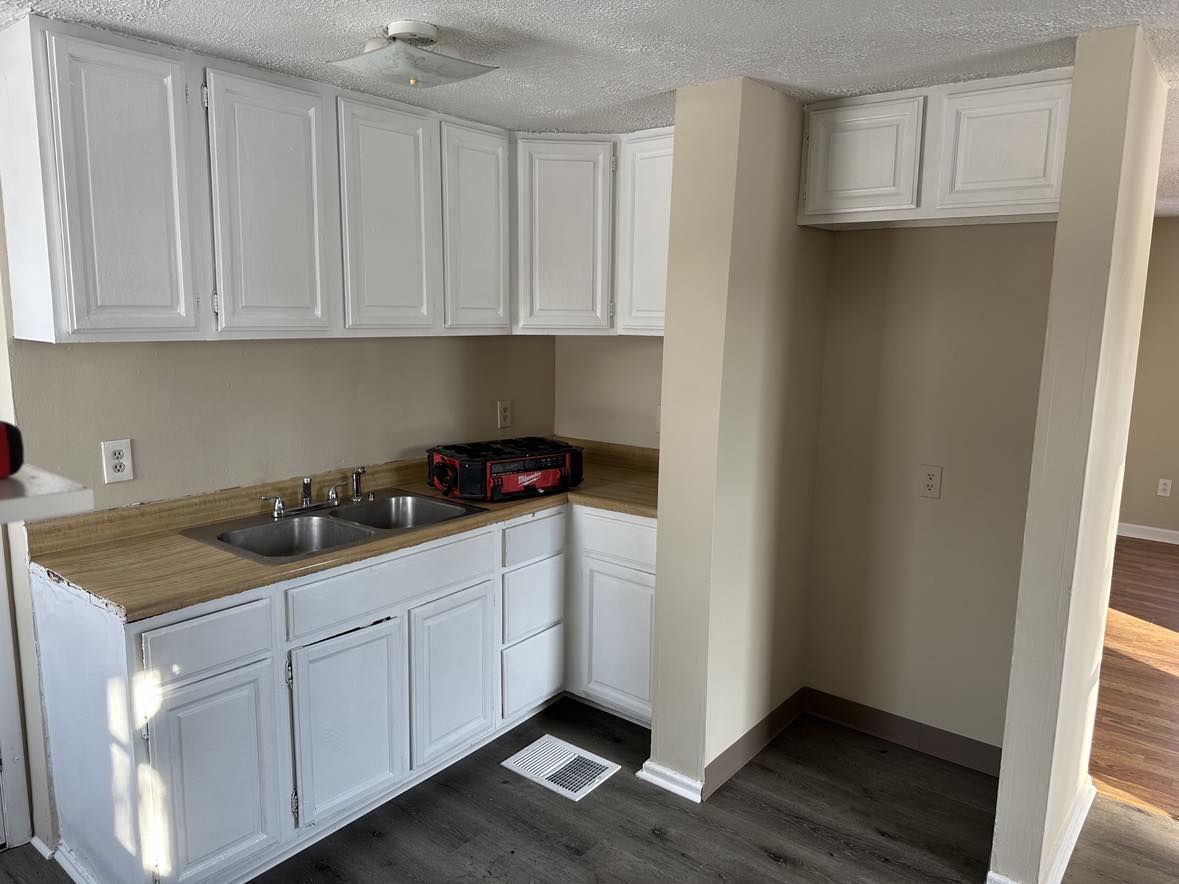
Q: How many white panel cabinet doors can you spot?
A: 12